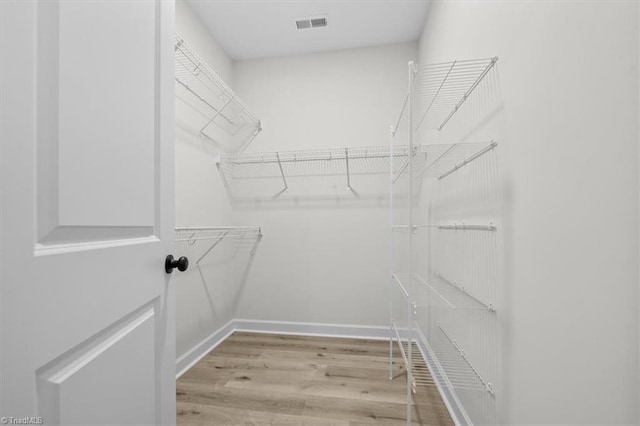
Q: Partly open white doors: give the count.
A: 1